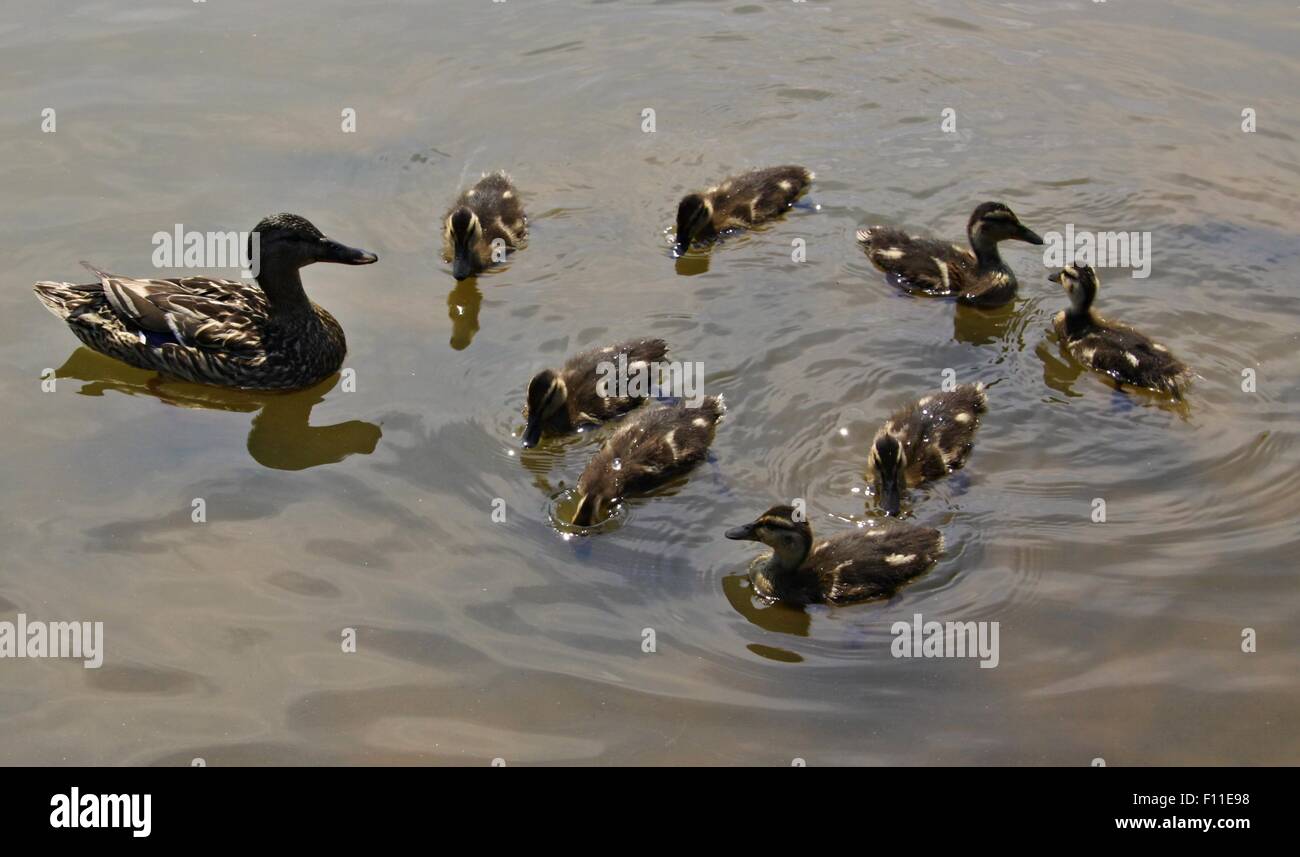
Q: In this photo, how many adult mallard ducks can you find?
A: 1